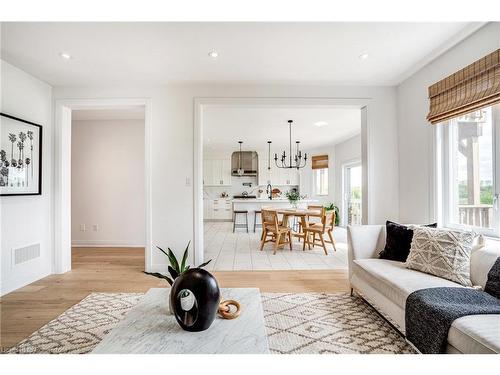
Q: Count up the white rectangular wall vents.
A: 1